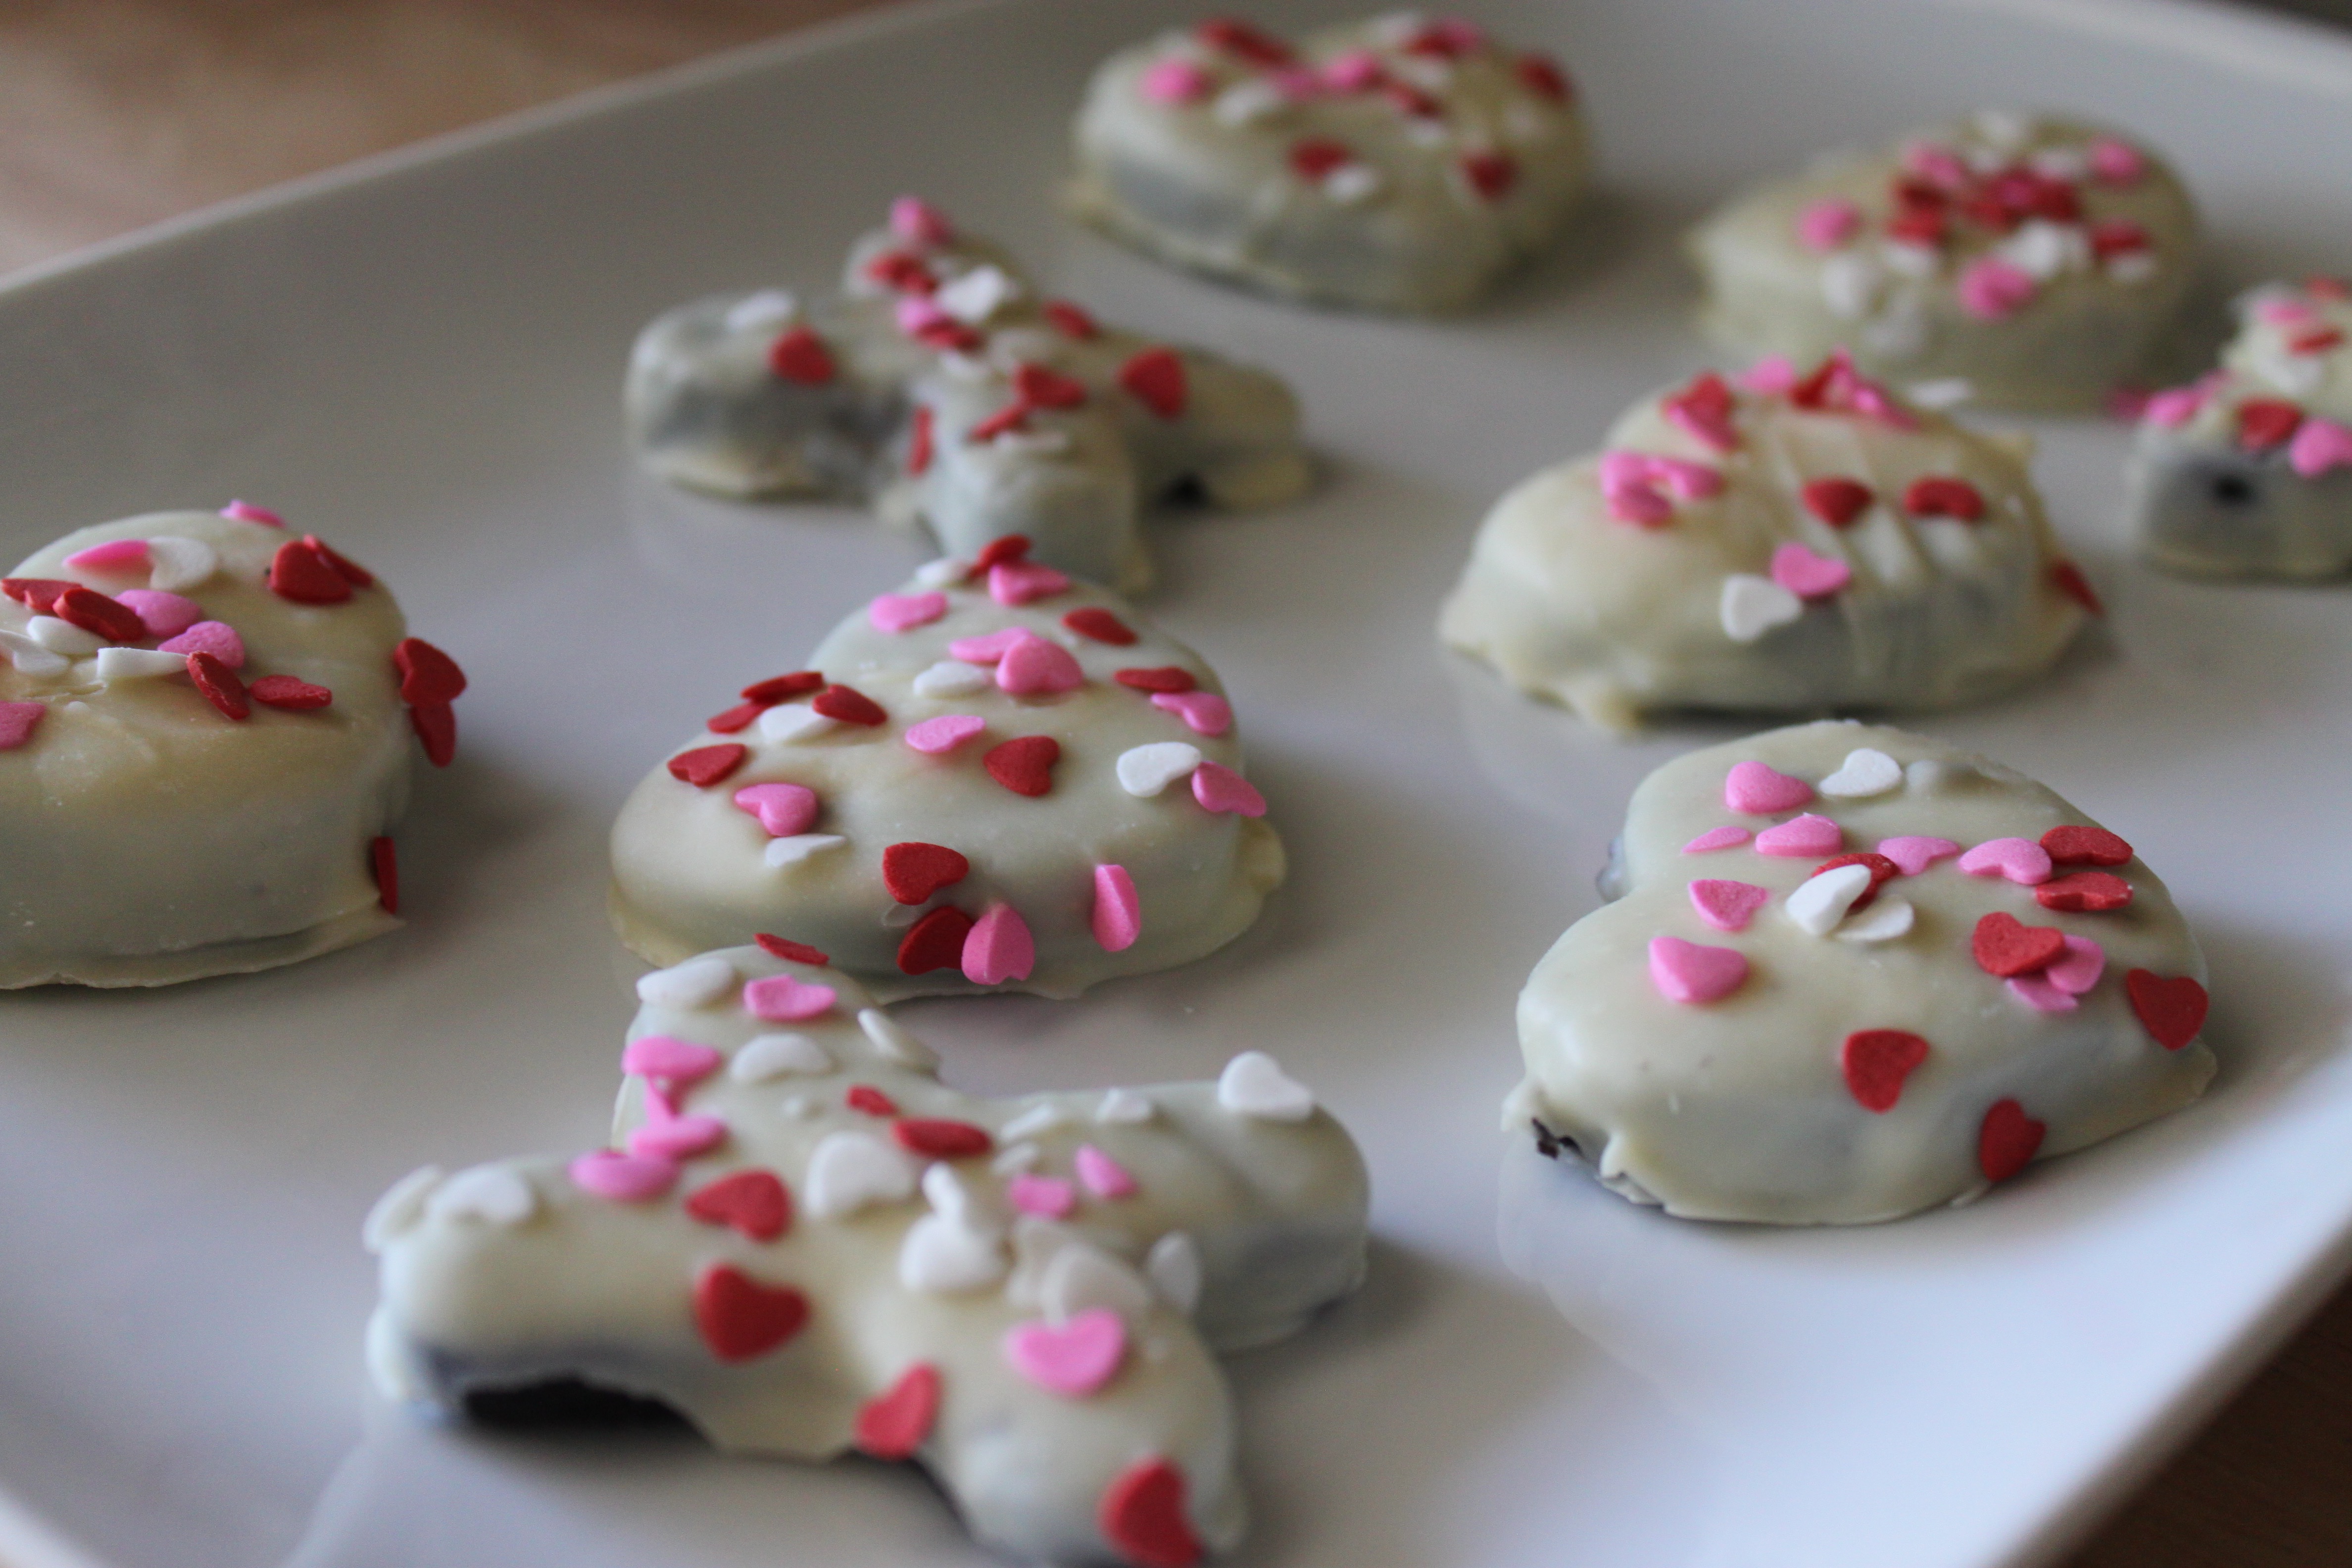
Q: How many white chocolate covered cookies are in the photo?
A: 9